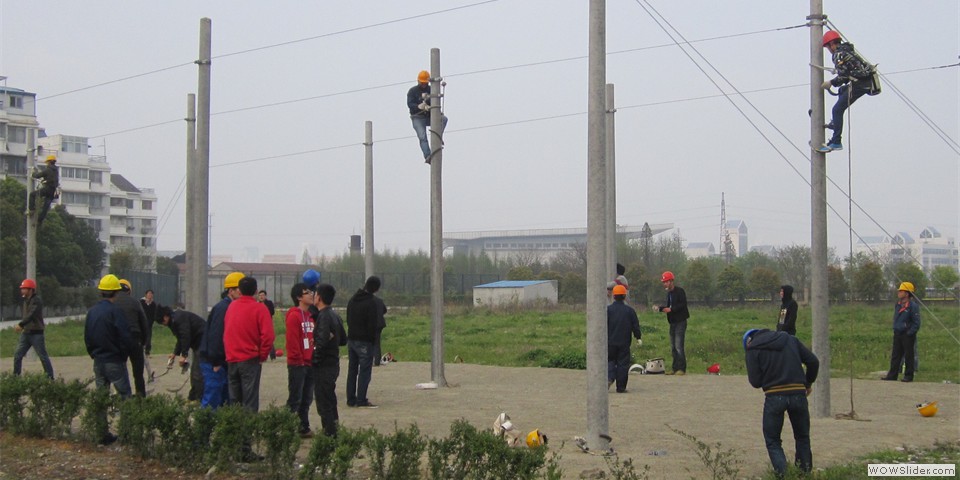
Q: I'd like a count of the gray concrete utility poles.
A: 8